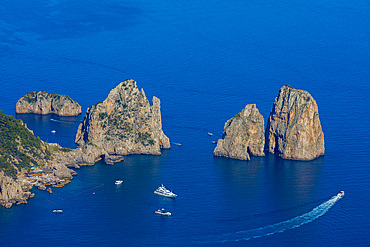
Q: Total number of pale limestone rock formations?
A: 4